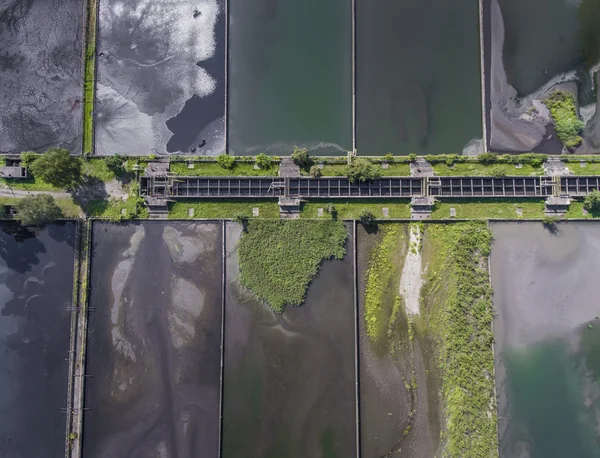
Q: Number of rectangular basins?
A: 10